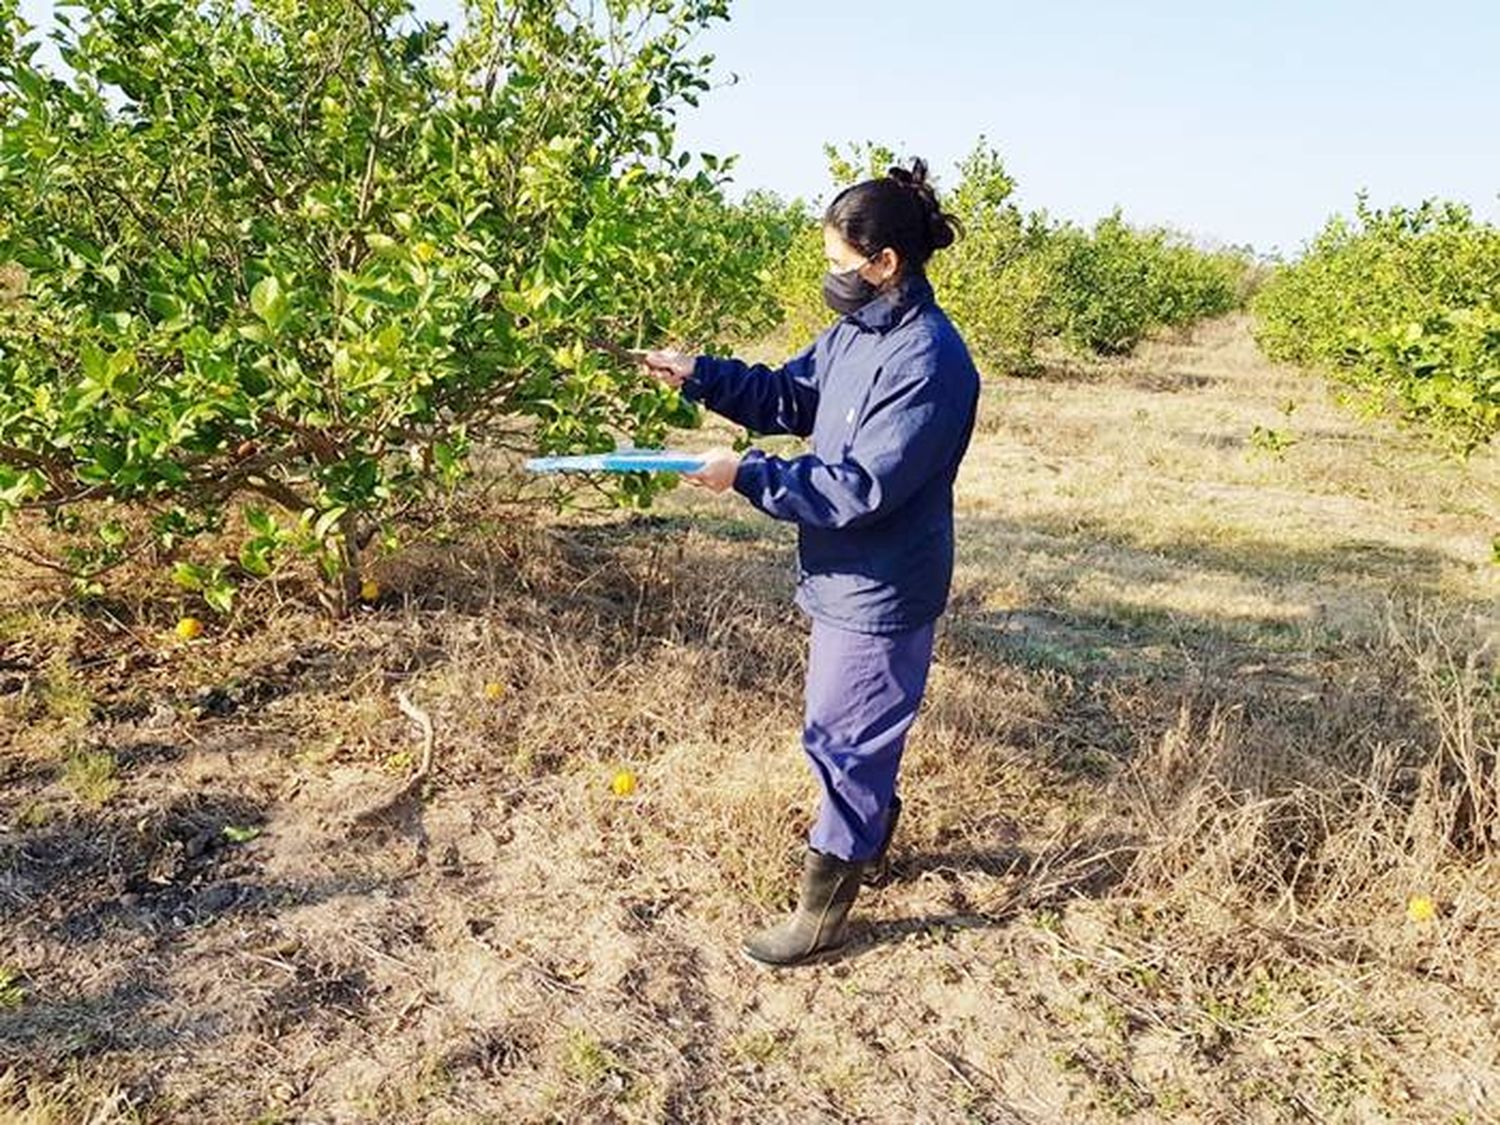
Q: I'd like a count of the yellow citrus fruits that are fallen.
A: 5